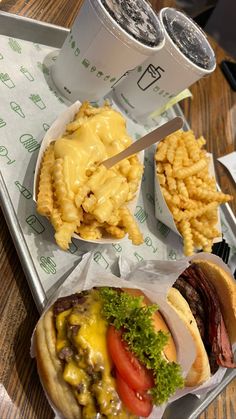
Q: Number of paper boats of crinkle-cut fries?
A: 2